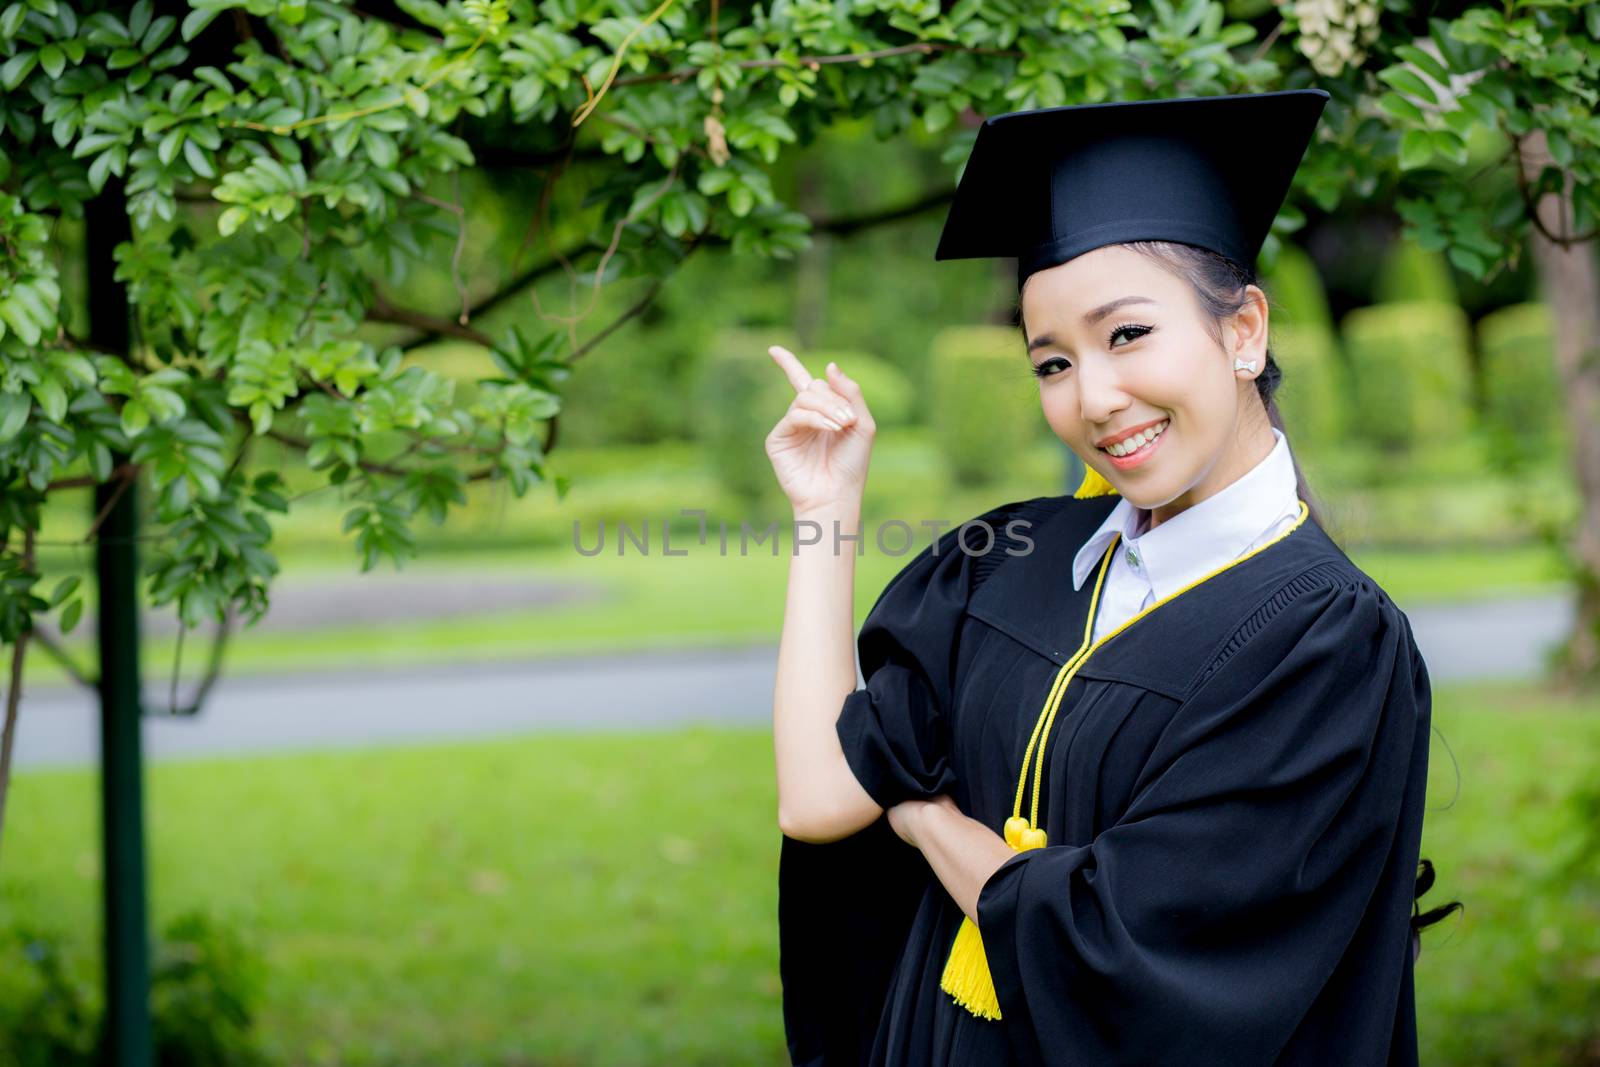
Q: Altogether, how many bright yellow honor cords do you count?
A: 1